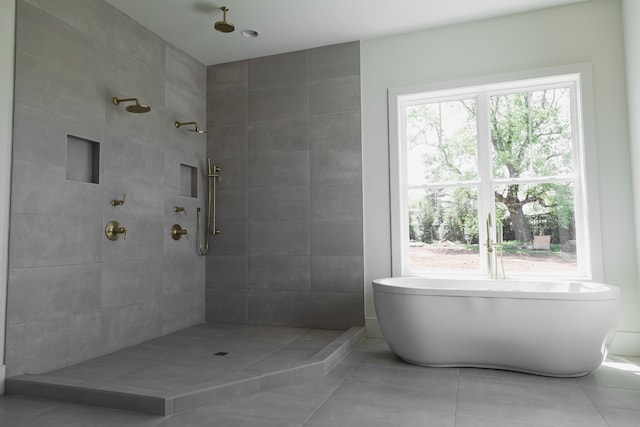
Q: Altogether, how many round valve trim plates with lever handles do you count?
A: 2